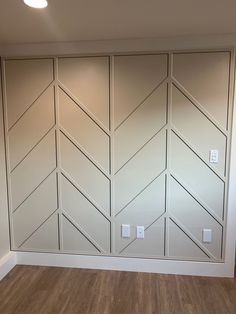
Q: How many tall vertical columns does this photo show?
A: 4